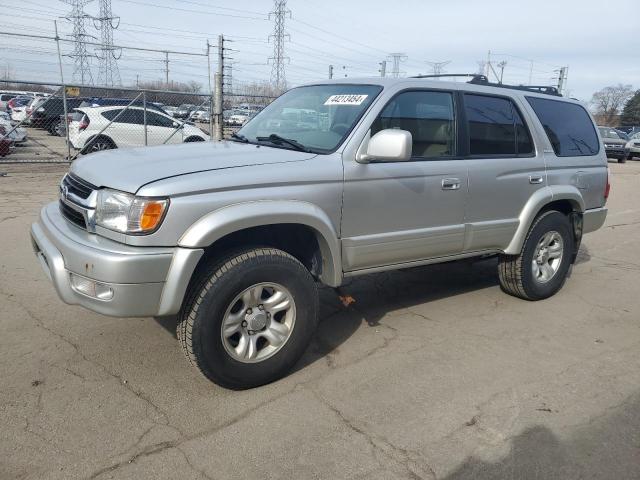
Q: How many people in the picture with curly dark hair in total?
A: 0